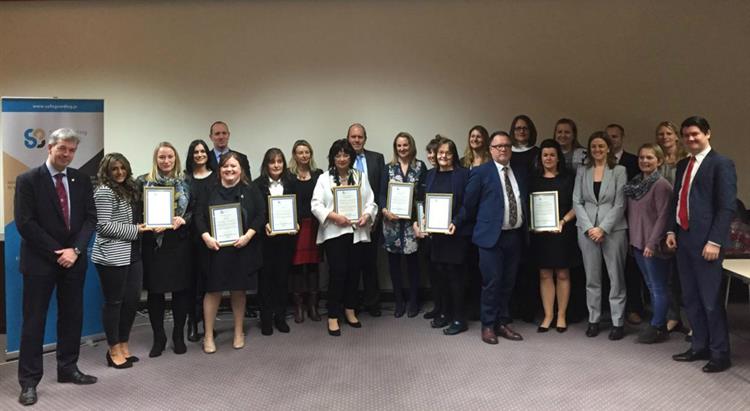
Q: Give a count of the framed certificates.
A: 7